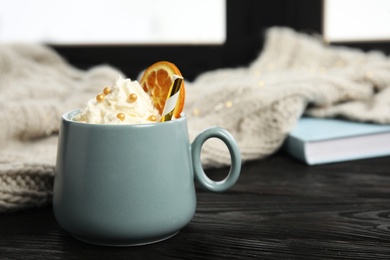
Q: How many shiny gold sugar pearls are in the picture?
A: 5